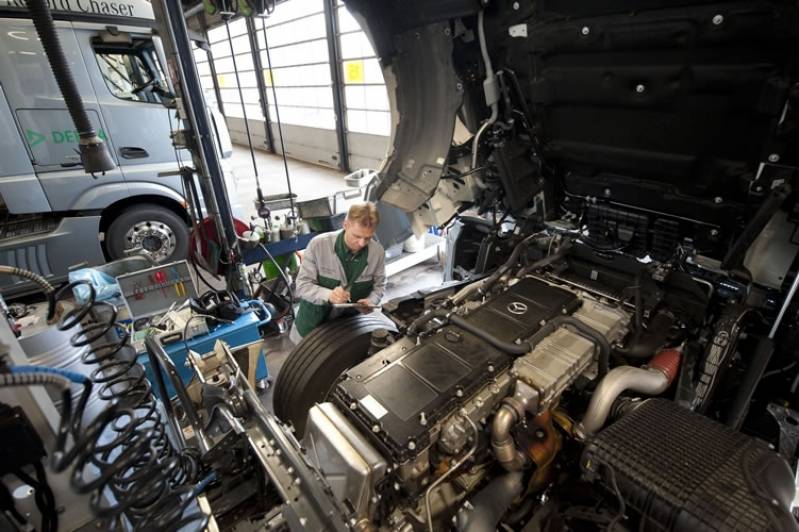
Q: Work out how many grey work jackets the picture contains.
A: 1